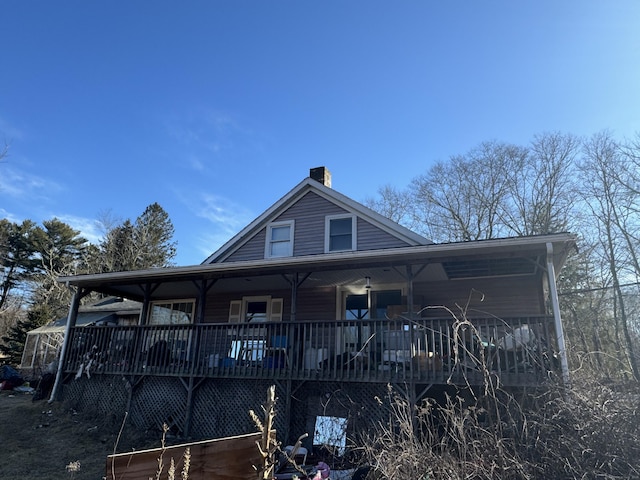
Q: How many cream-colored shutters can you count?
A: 2